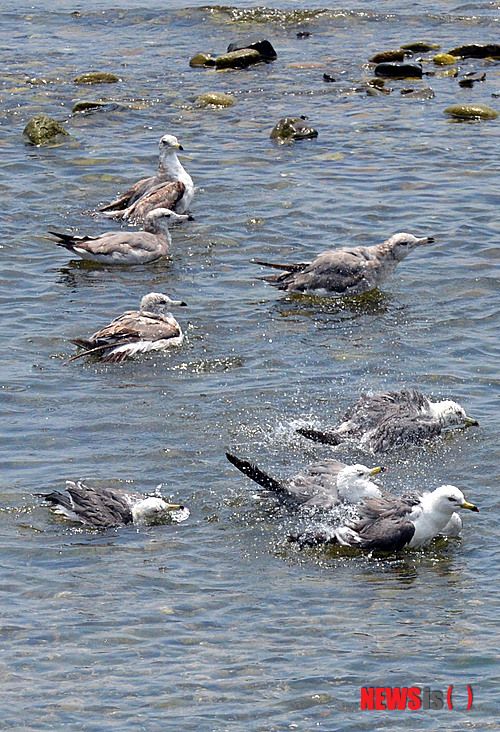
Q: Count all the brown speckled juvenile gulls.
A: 4